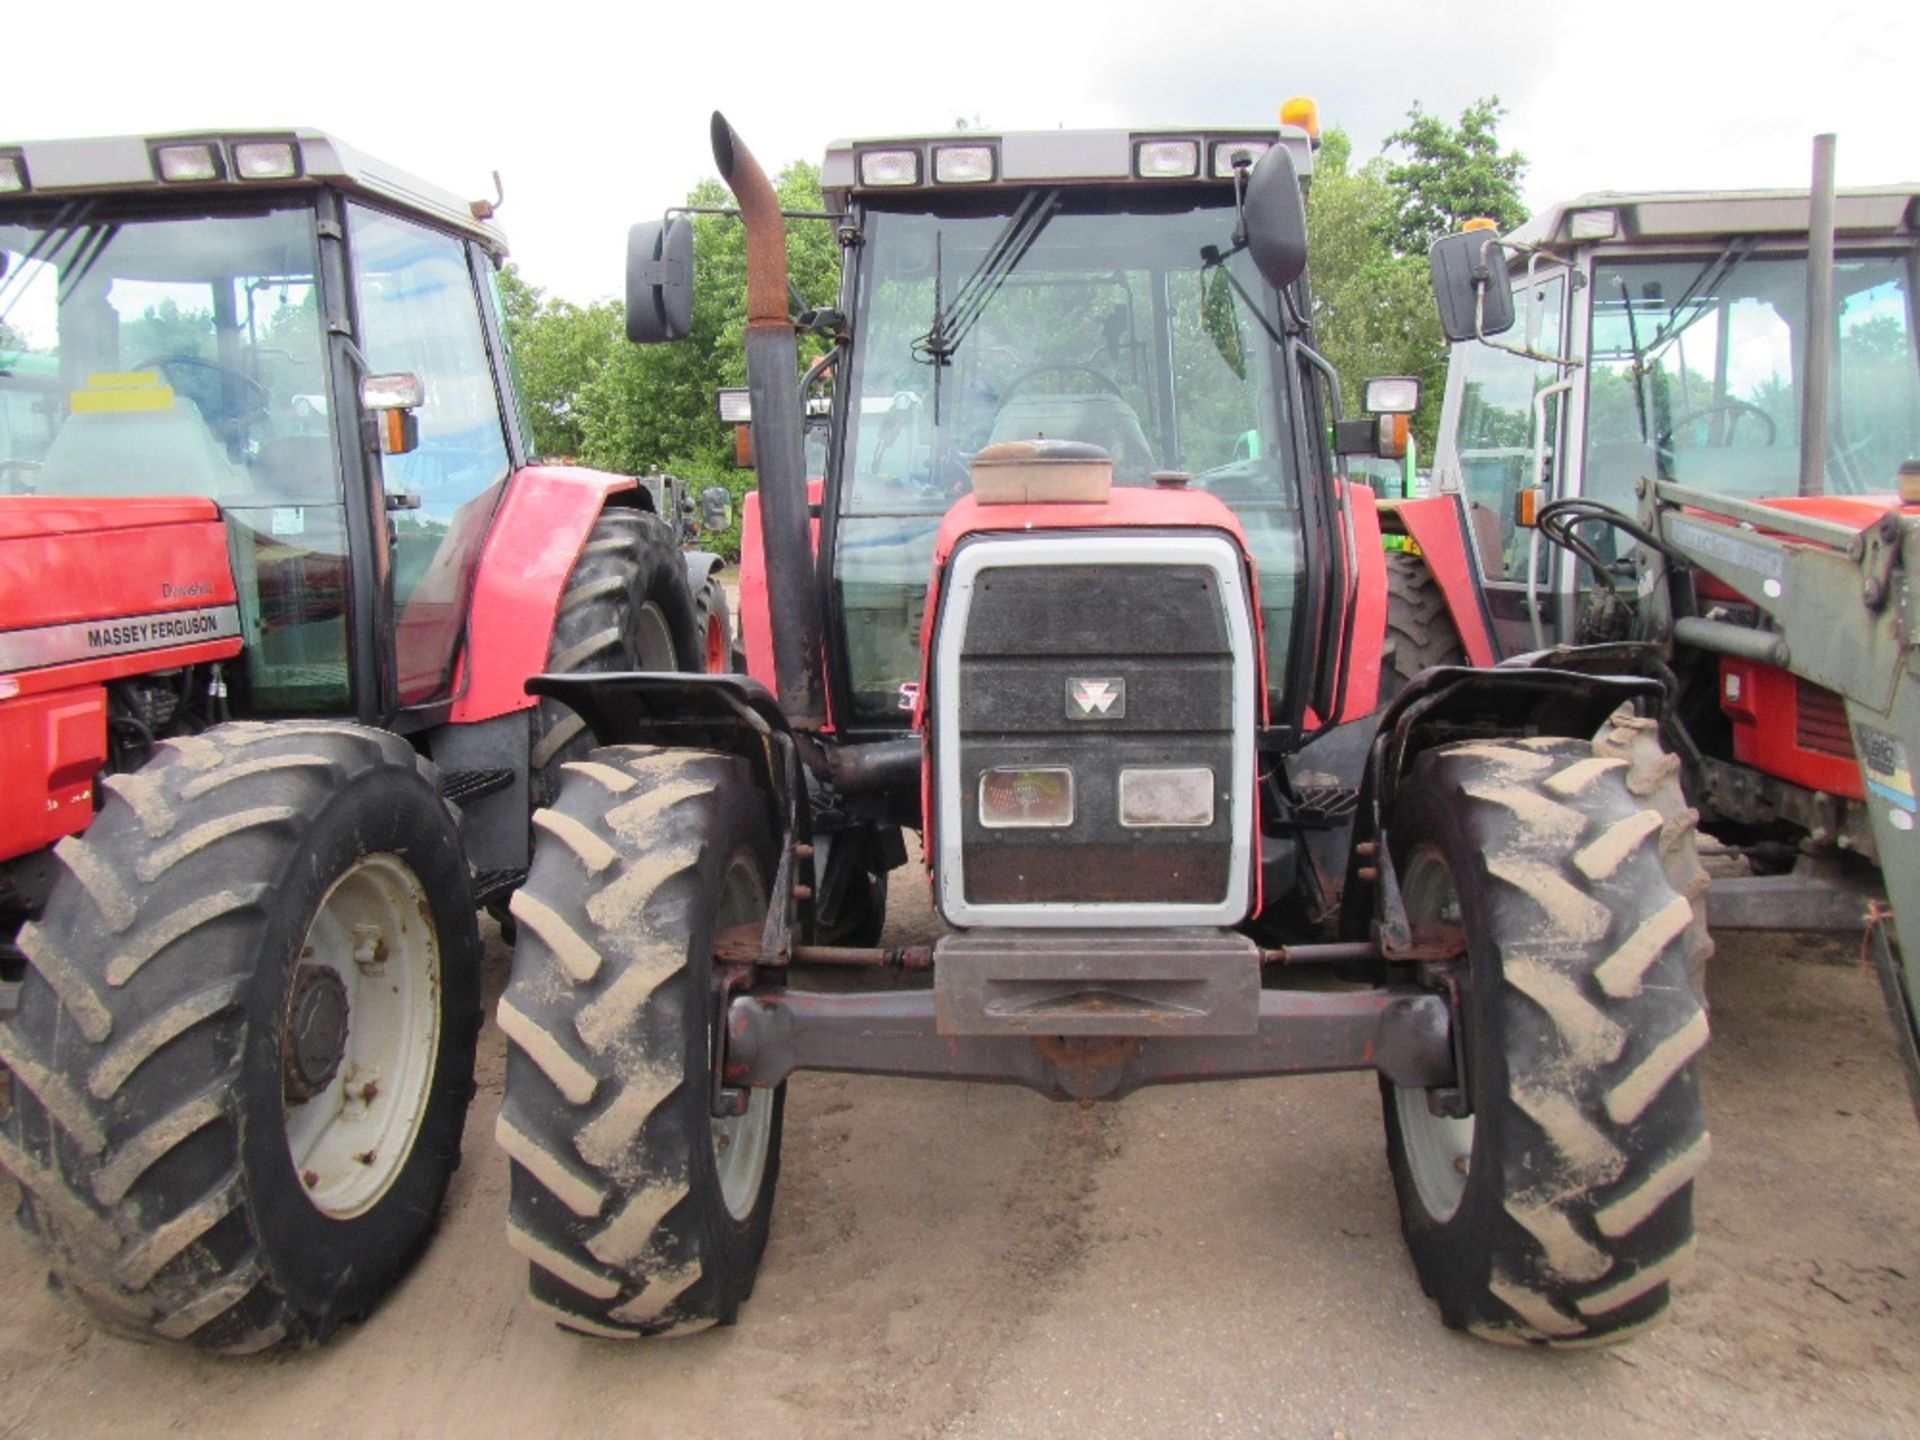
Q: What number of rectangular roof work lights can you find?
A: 8